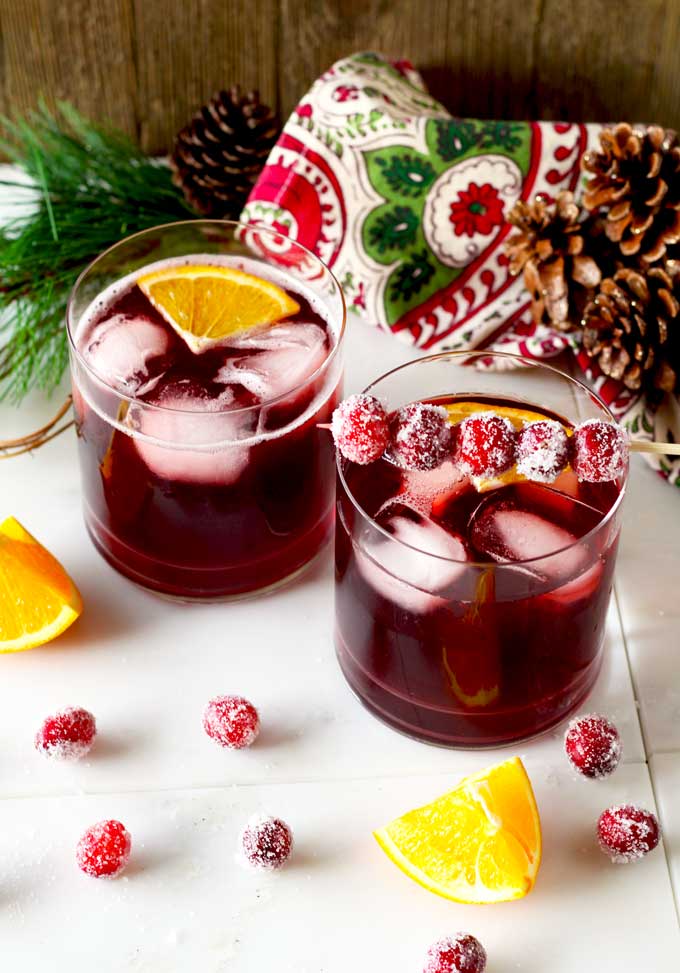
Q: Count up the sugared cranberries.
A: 12